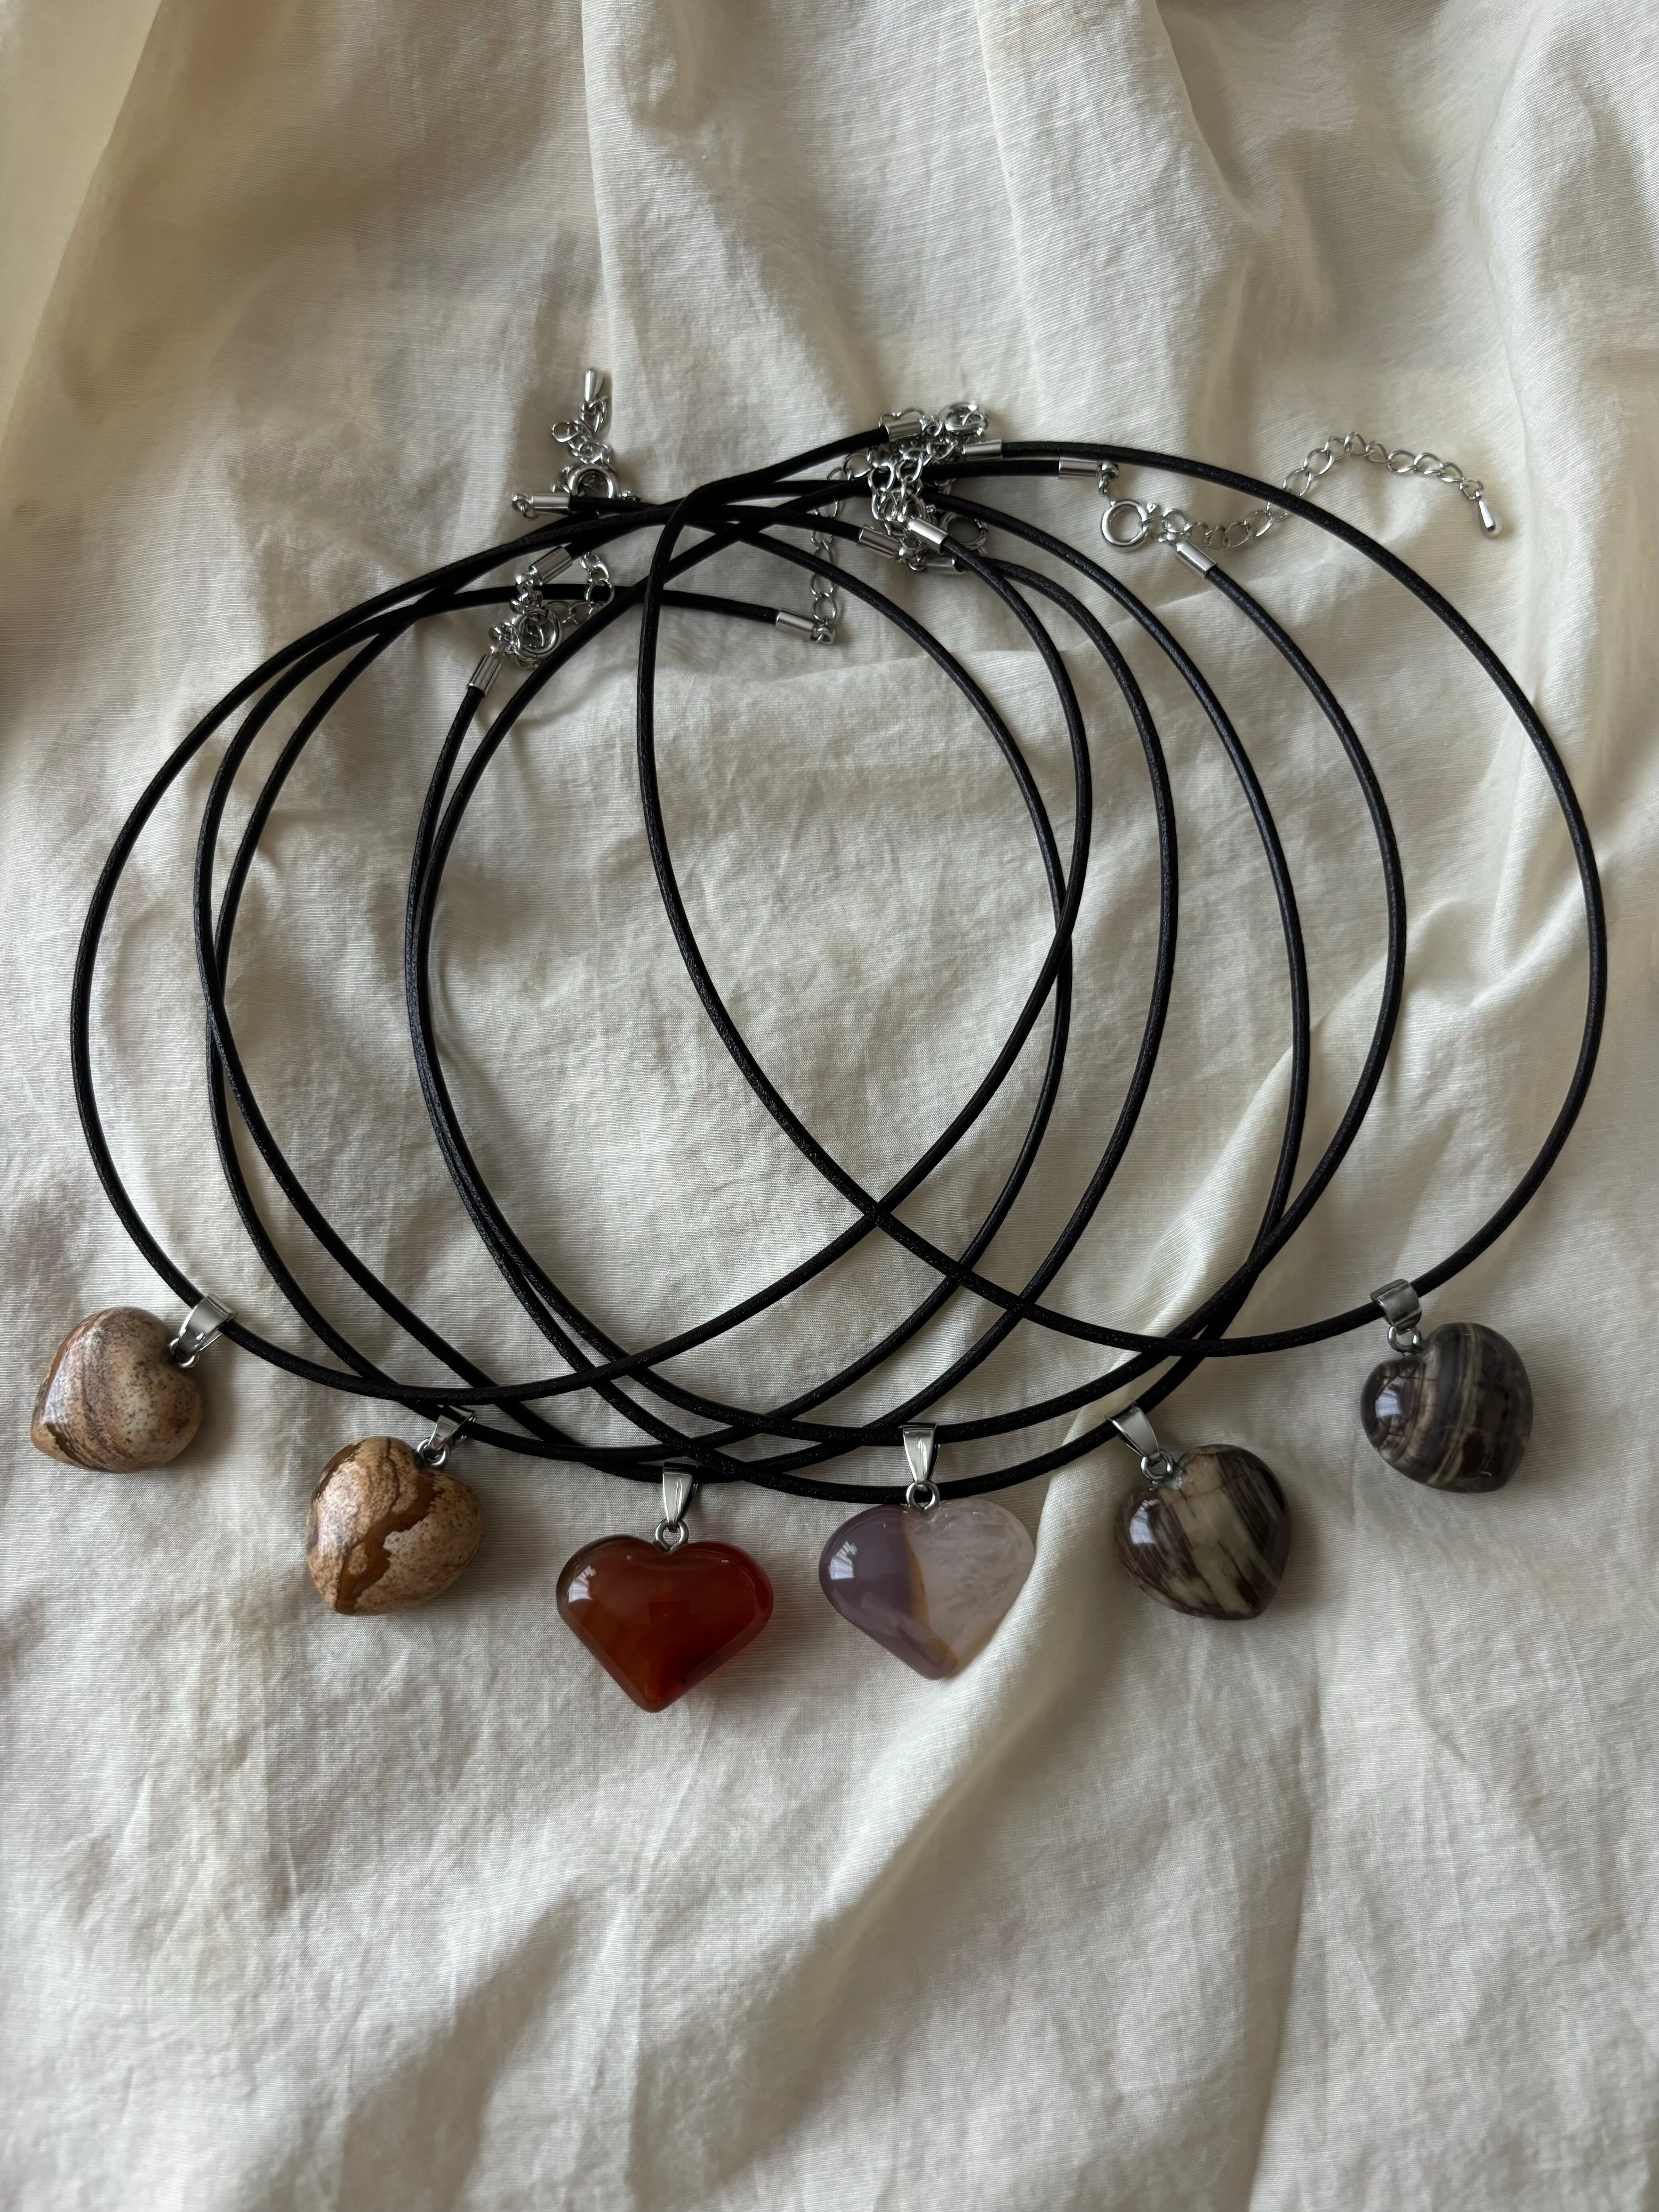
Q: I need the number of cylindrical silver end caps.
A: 11